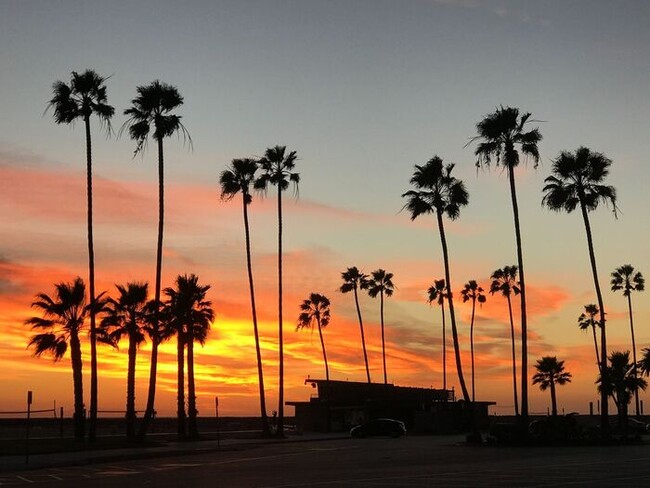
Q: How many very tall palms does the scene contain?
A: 7